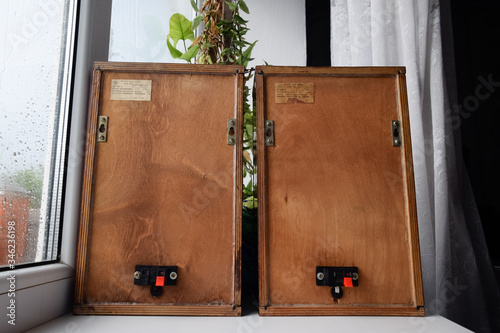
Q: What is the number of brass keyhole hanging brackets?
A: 4